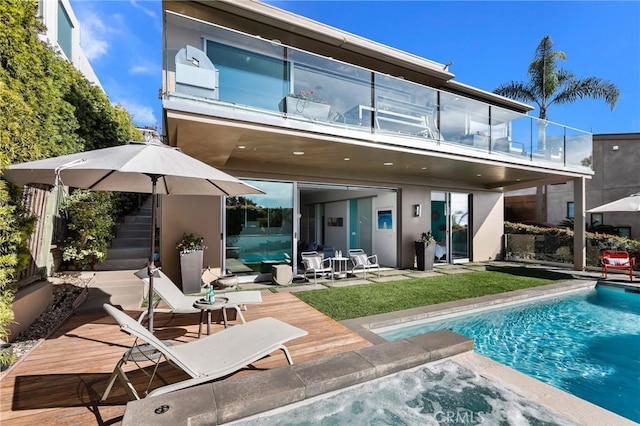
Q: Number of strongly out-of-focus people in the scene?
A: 0